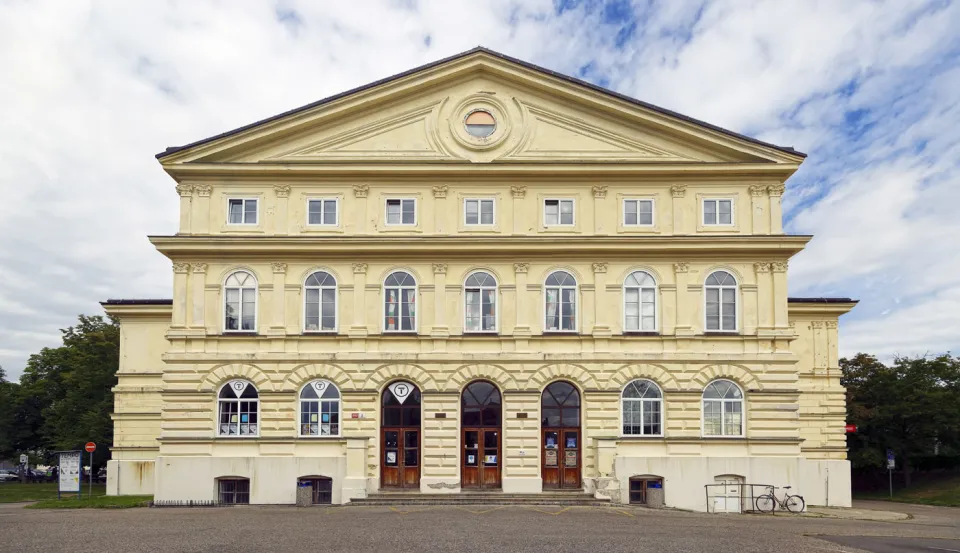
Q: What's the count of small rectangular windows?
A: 7